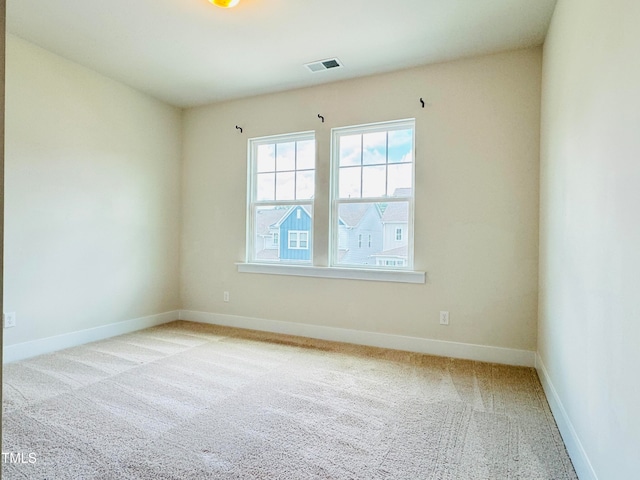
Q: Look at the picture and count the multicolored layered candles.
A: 0